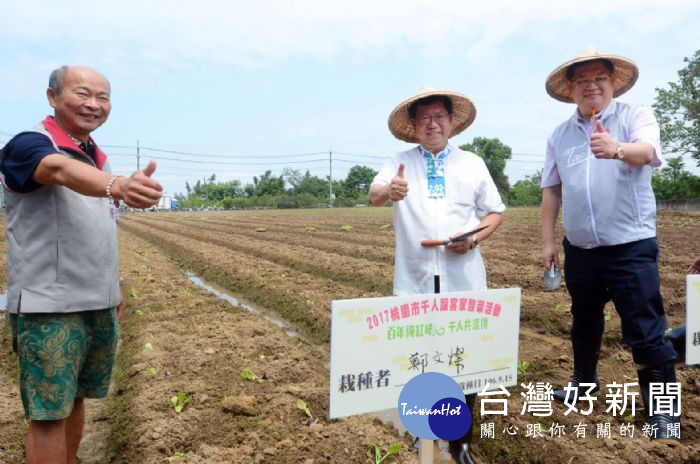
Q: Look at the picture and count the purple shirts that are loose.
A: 1